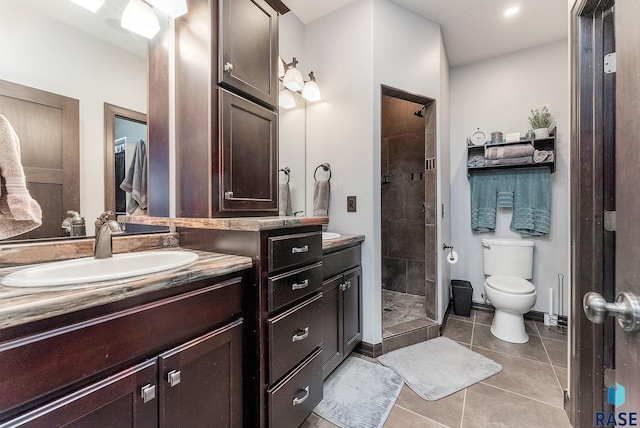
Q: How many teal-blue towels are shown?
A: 3